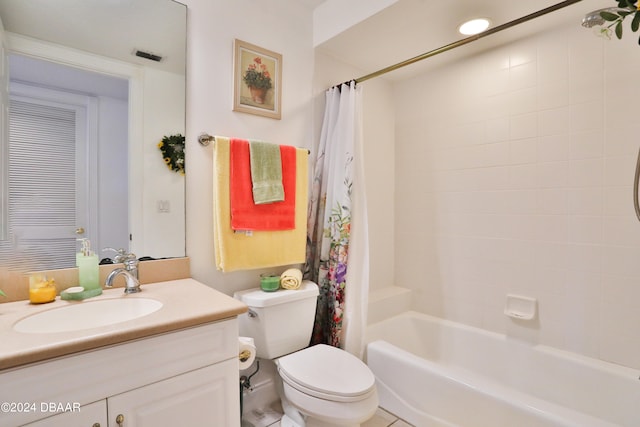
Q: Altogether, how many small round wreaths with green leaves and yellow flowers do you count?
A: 1